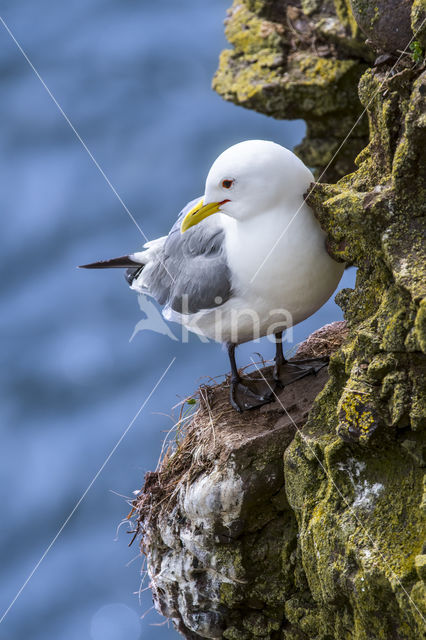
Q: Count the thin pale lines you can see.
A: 4